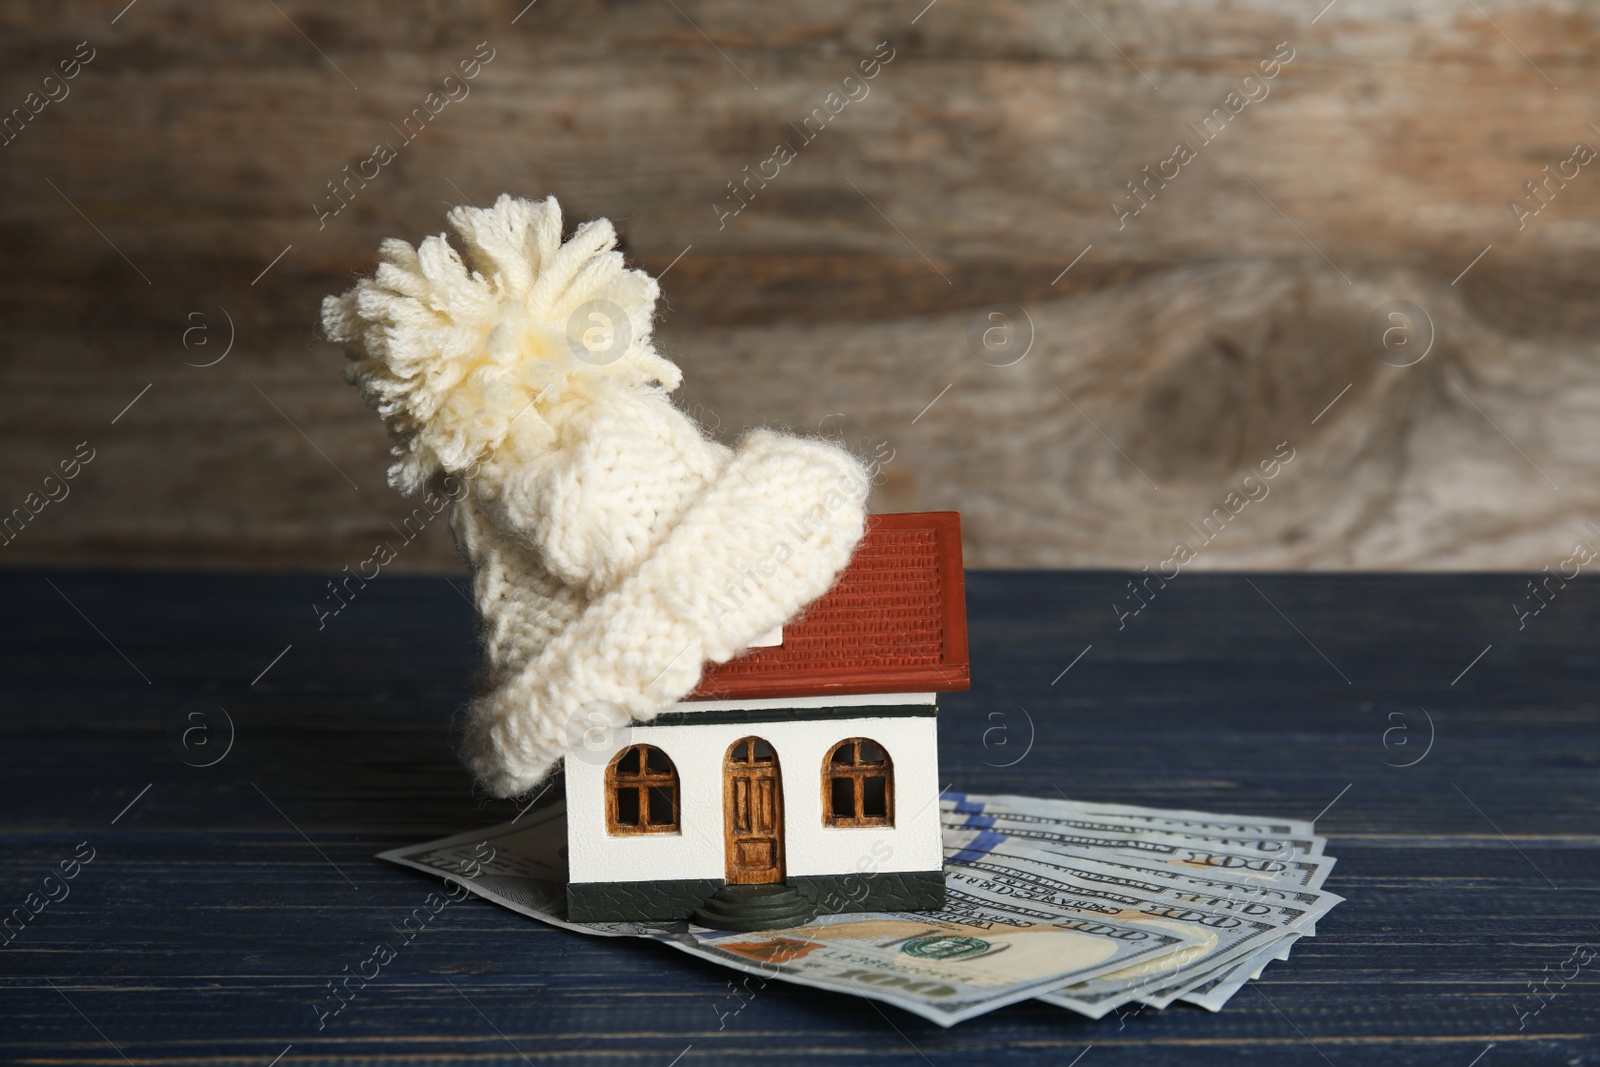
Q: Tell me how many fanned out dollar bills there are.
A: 7